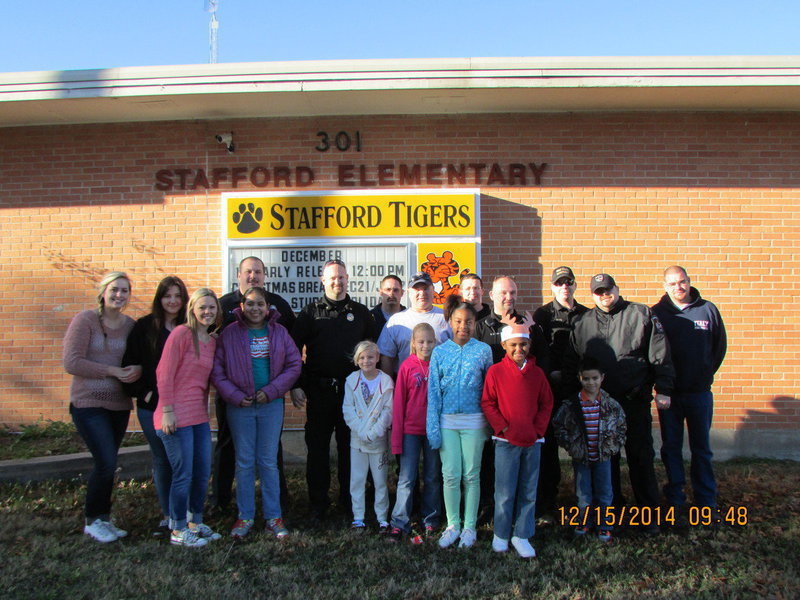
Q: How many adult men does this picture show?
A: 9